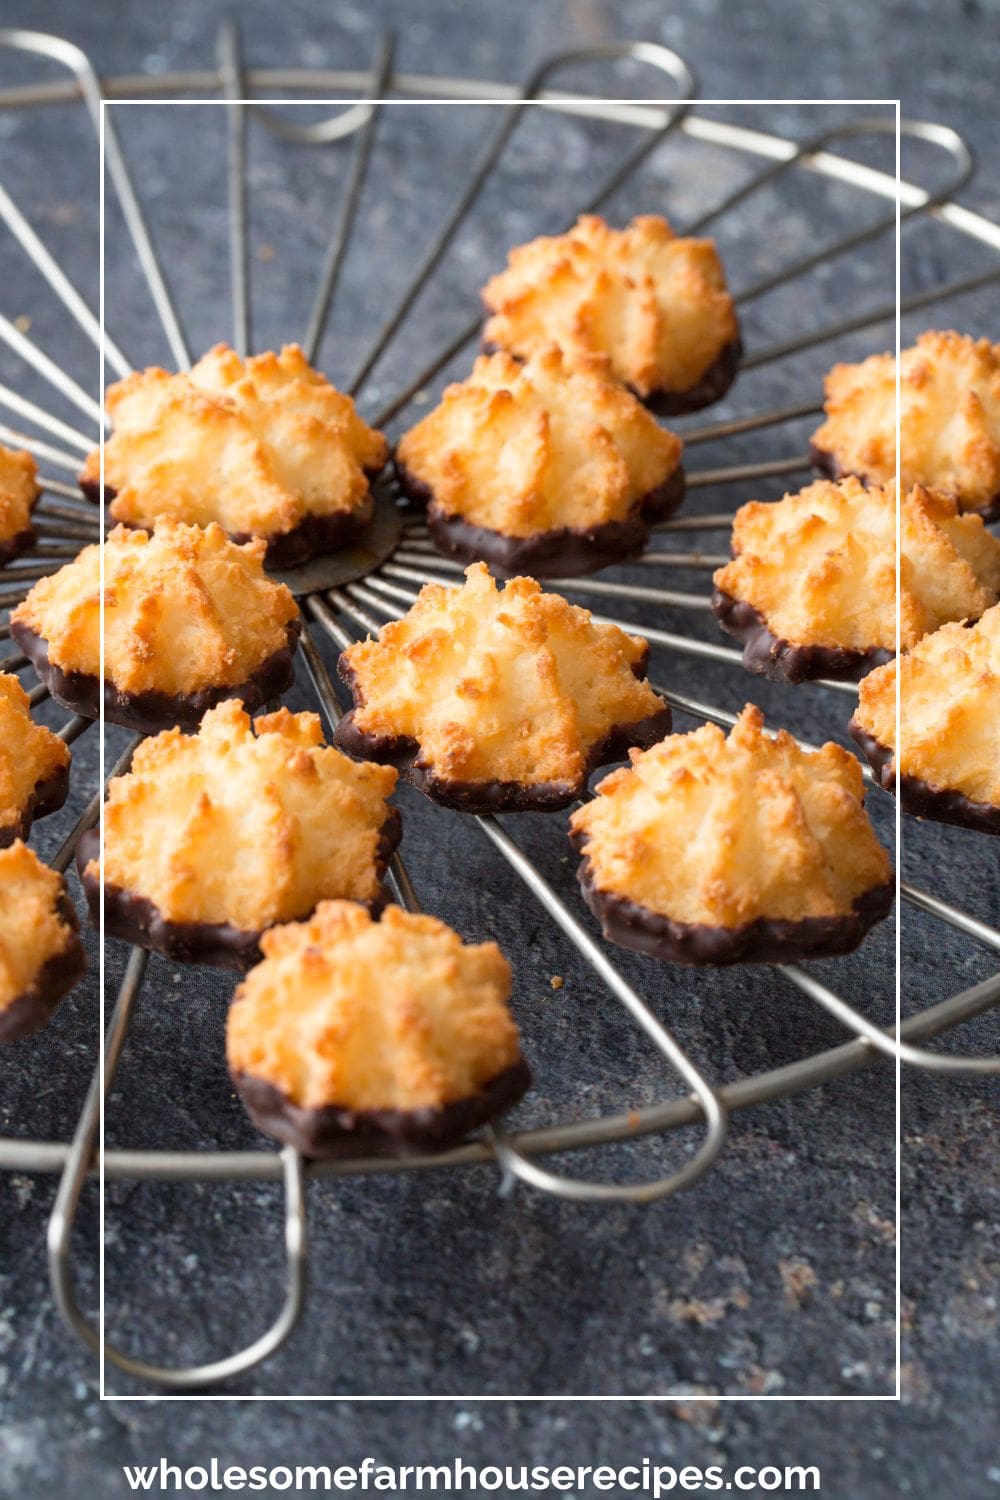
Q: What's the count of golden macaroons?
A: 14